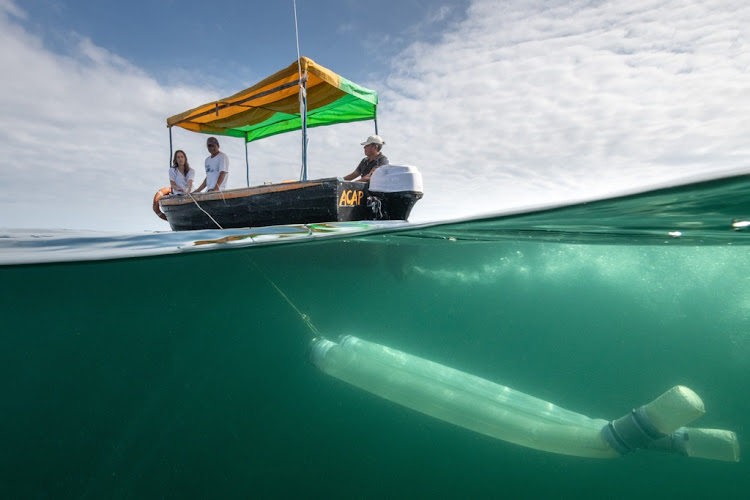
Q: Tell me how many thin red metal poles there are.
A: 0